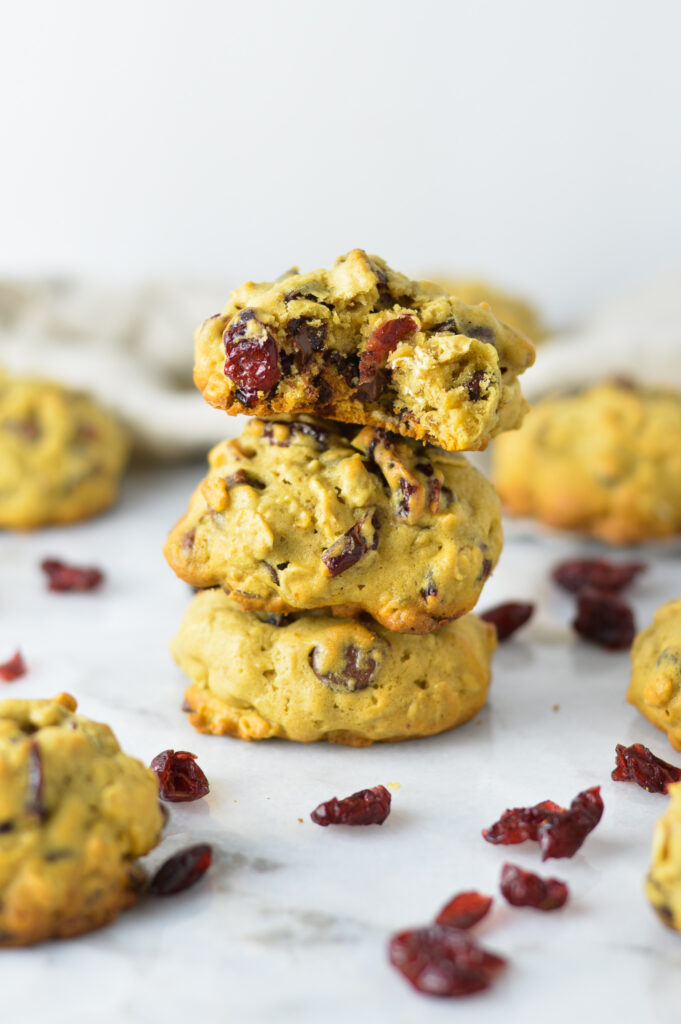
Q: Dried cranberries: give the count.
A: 14